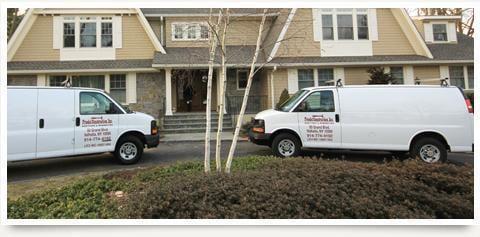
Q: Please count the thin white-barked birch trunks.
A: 3